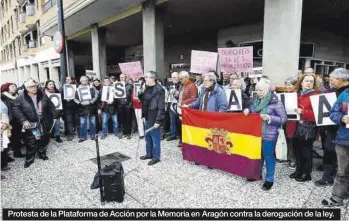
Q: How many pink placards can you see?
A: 3